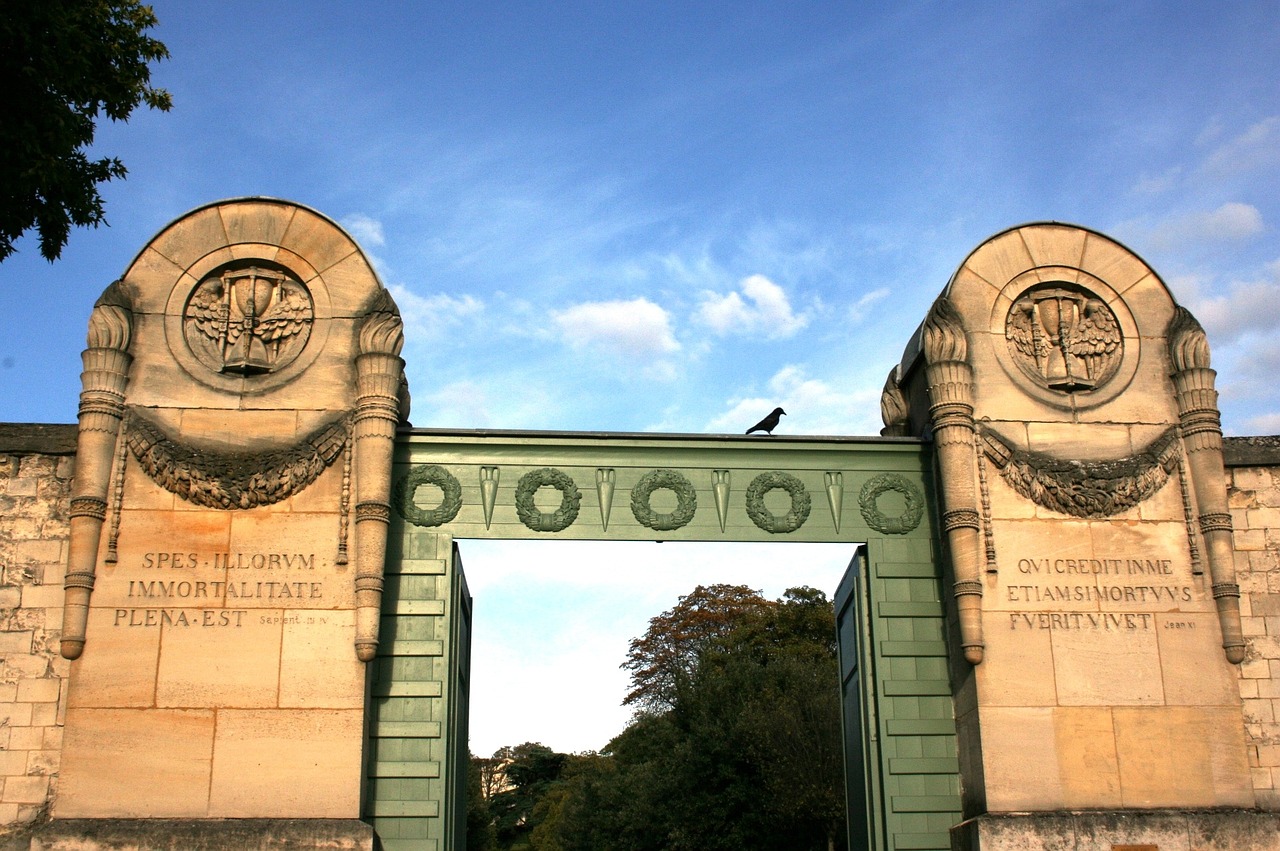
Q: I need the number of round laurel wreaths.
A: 5